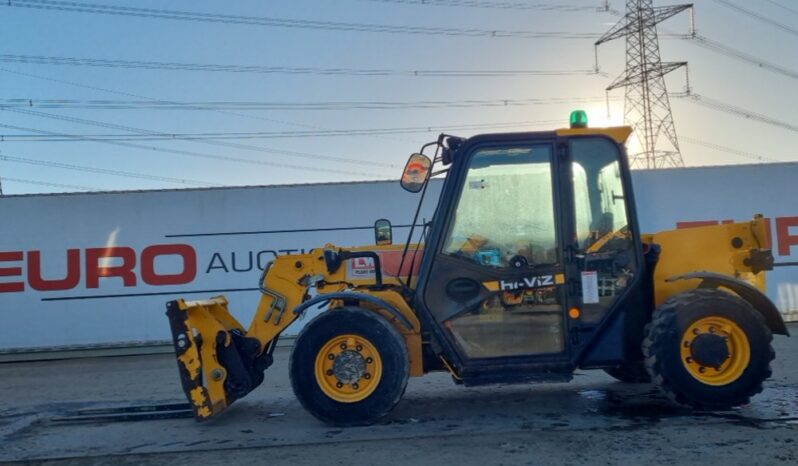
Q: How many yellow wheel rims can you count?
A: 2